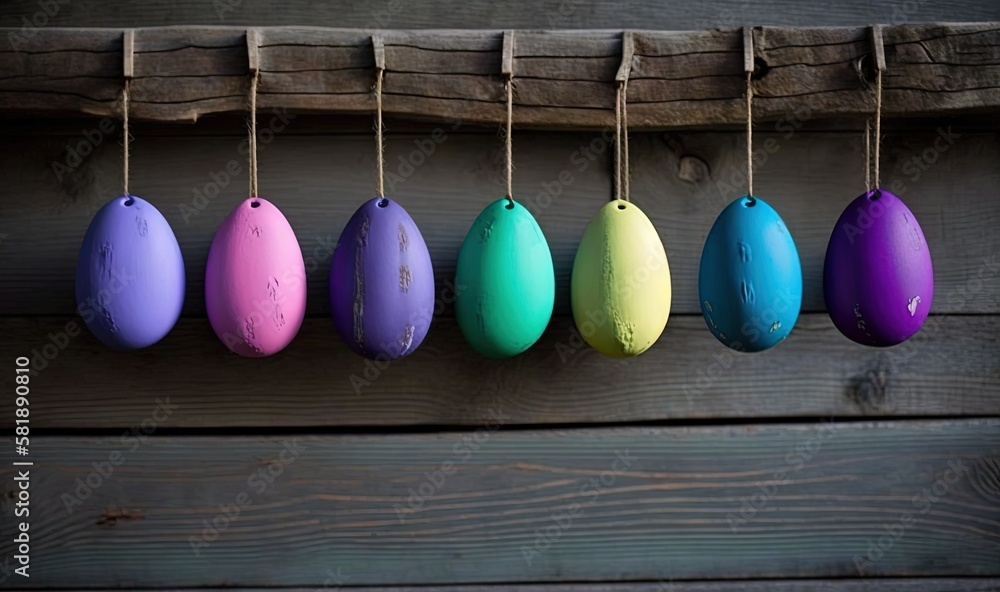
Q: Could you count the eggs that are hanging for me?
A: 7